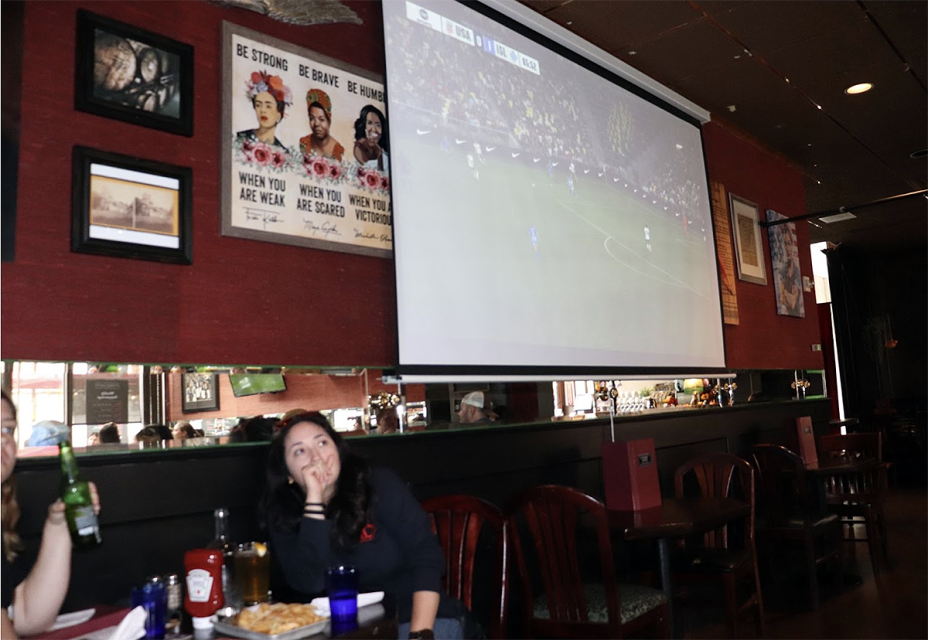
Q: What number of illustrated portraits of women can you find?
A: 3